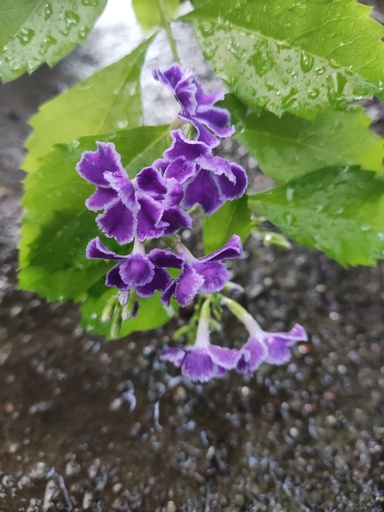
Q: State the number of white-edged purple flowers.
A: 8